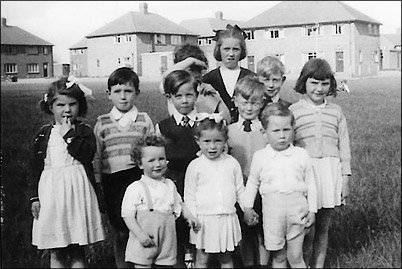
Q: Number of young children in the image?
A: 11